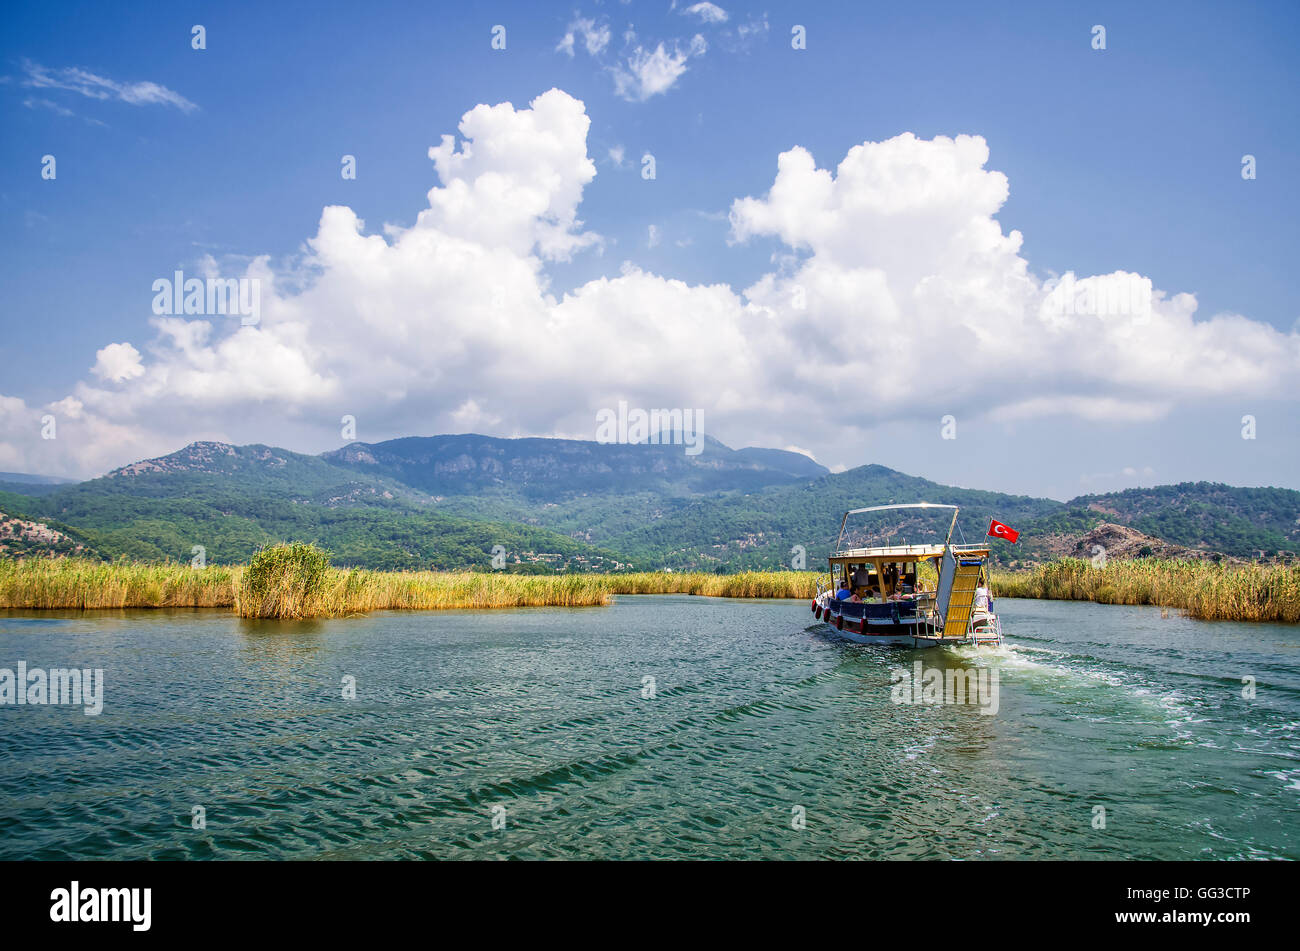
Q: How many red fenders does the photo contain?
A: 5